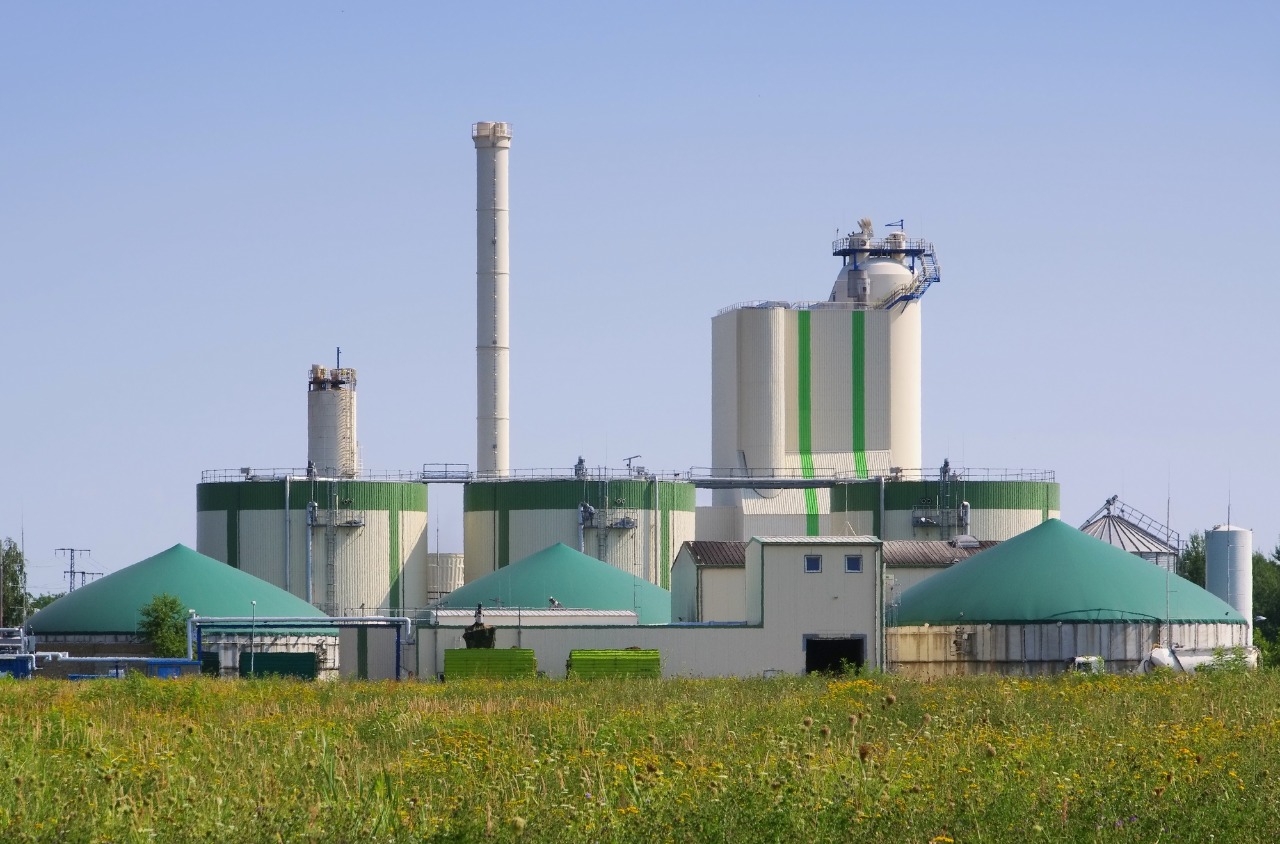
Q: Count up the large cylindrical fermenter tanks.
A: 3